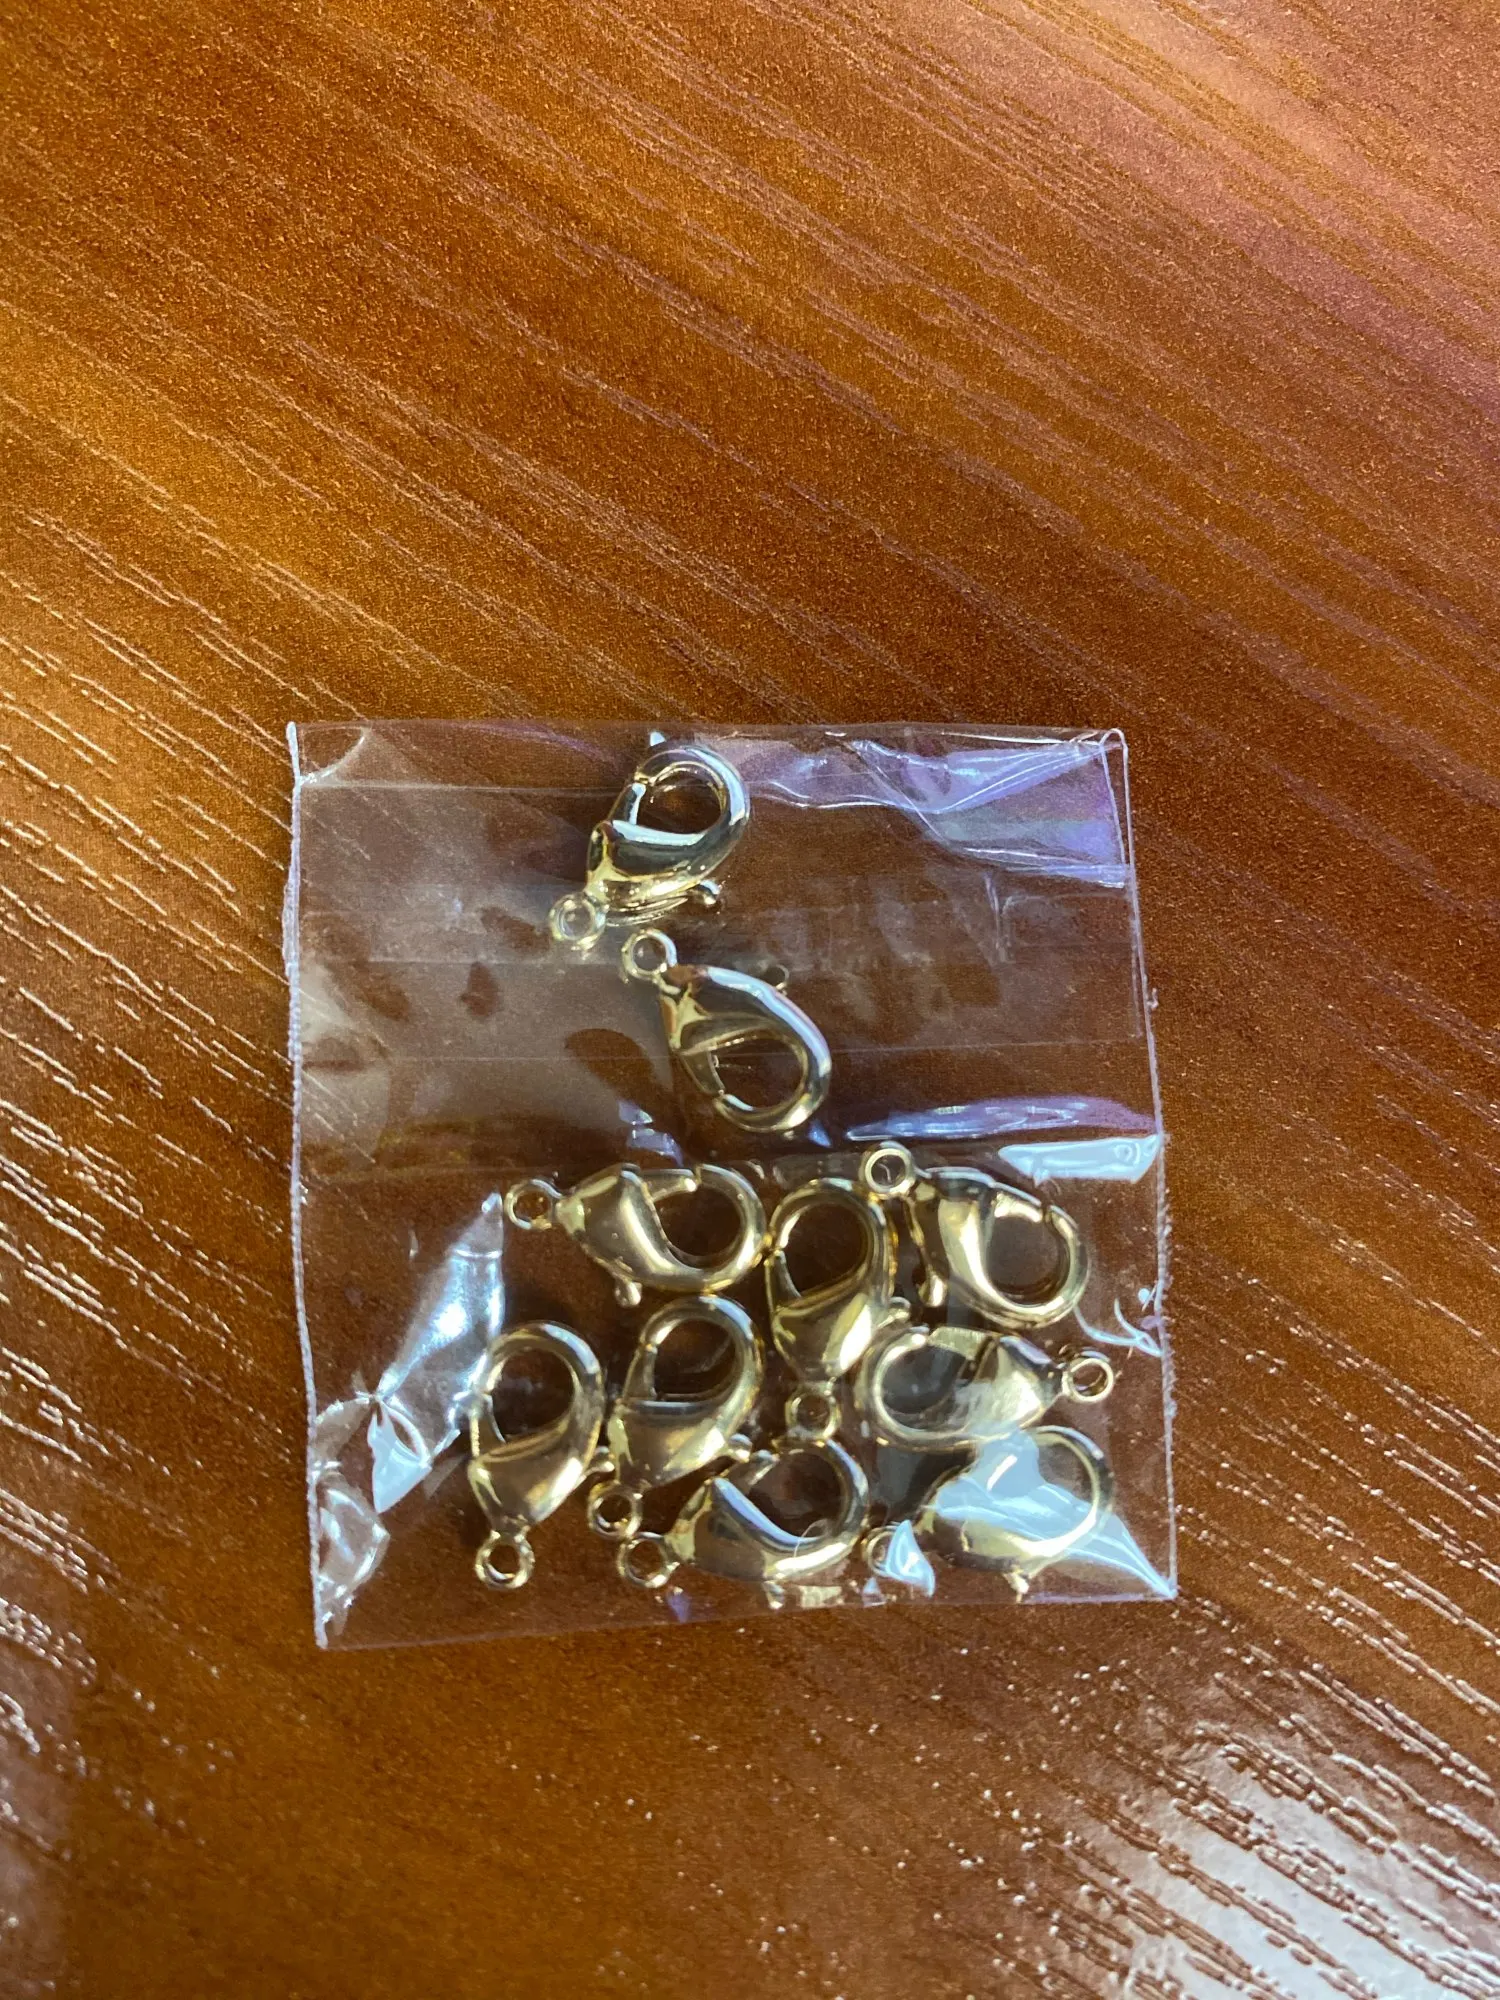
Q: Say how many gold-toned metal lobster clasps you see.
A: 10